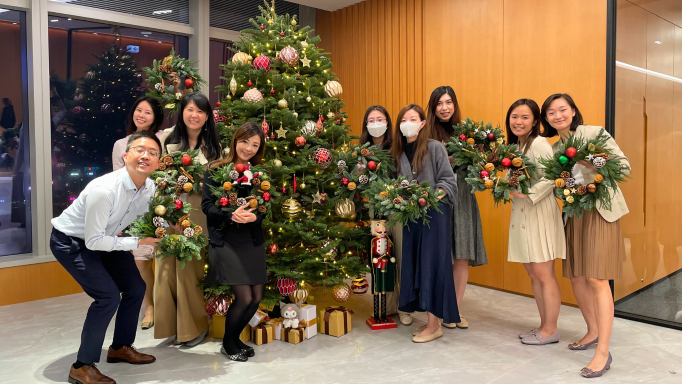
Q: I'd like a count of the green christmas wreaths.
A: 9